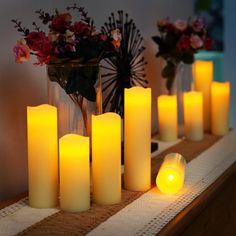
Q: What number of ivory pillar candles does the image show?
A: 9